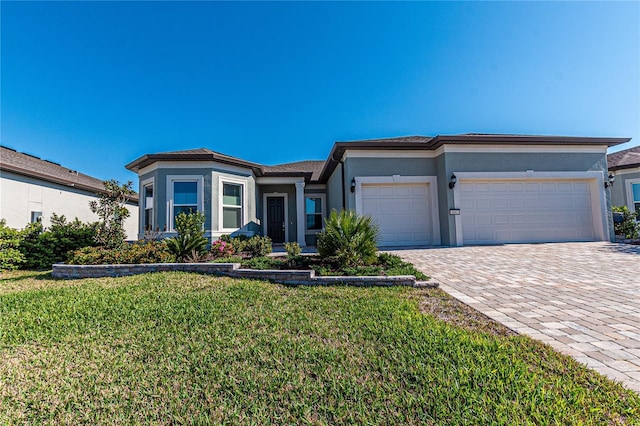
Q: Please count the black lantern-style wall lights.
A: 3